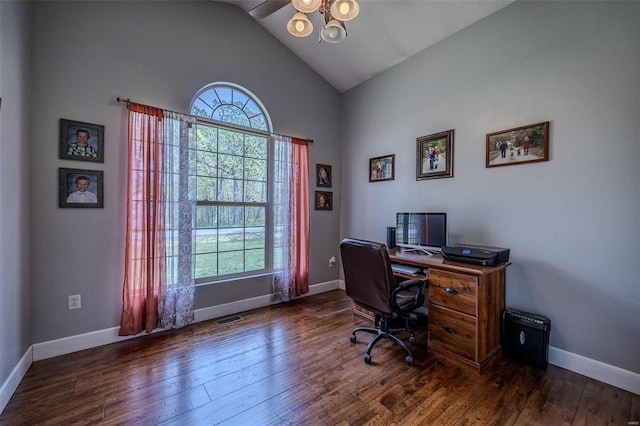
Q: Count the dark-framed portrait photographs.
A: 4